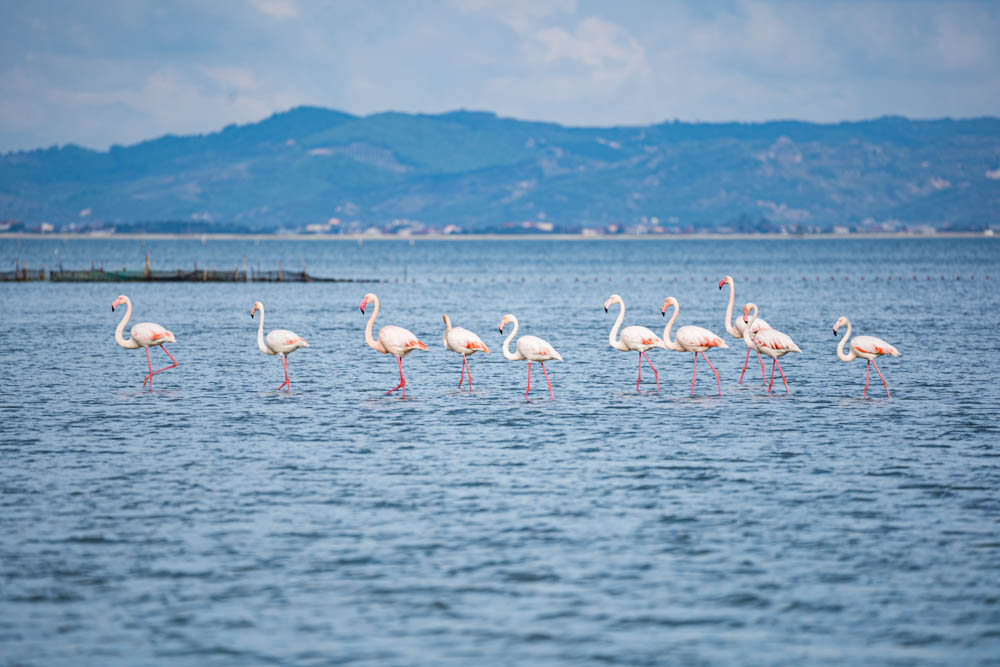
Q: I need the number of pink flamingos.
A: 10